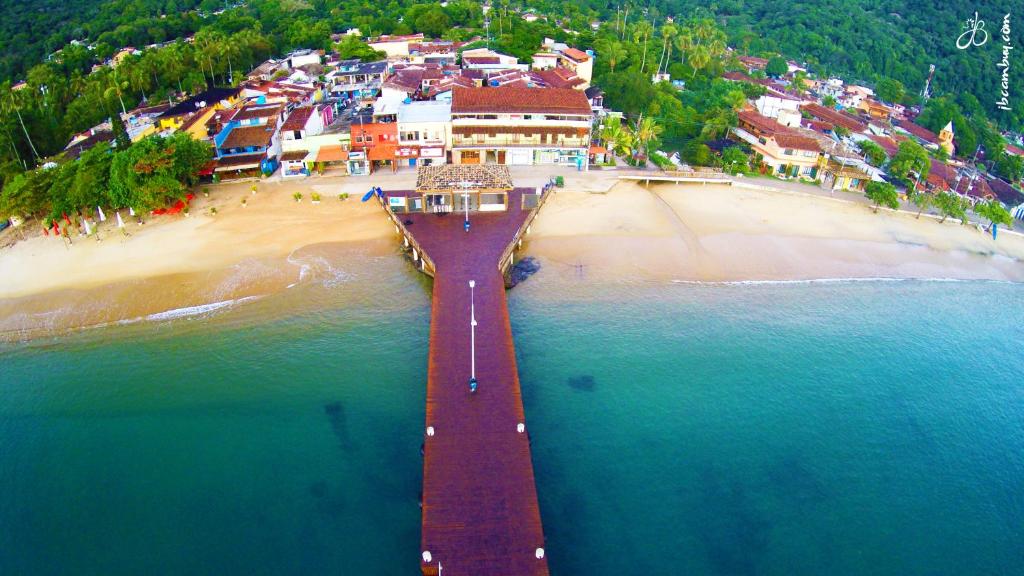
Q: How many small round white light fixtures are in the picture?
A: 4